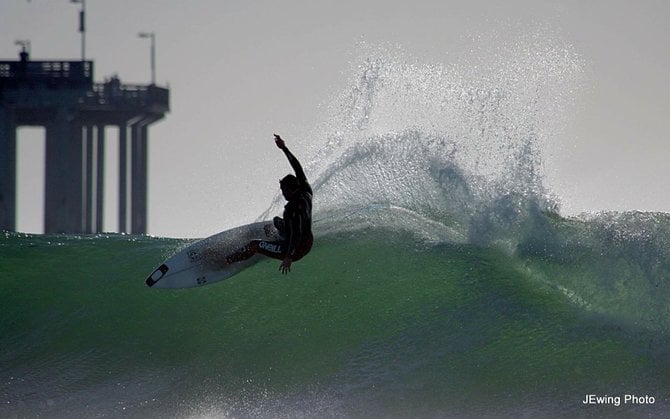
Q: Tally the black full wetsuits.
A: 1